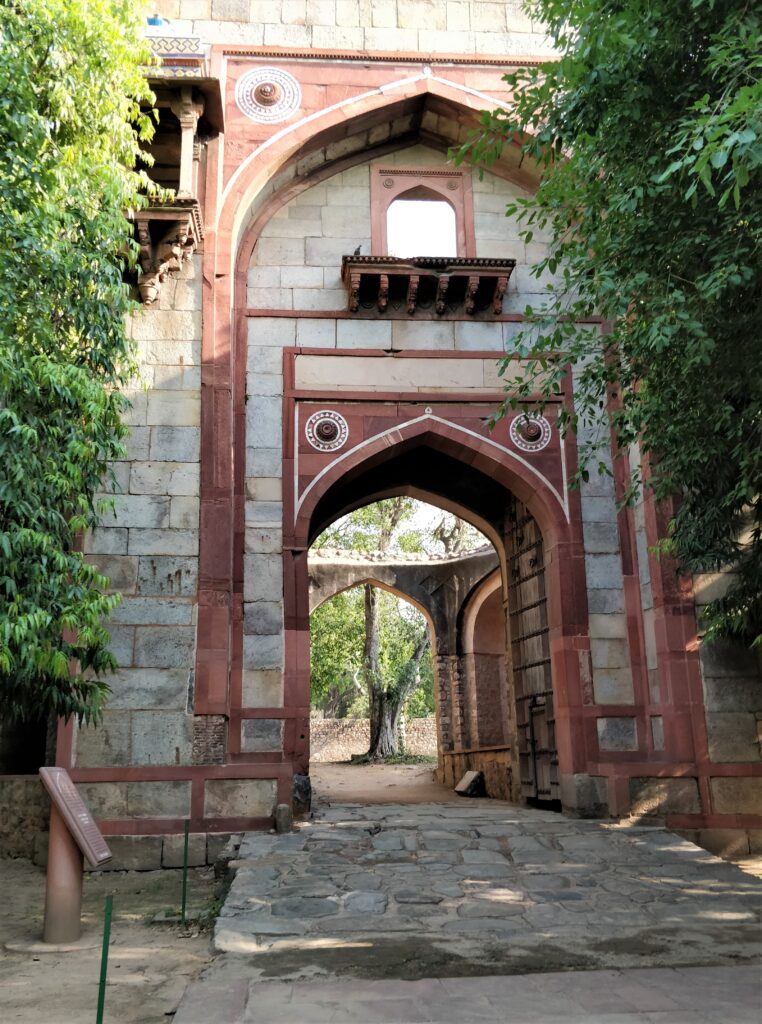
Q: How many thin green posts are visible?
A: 2